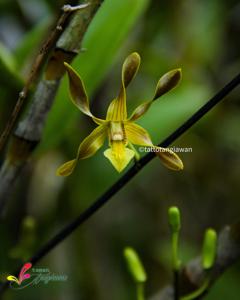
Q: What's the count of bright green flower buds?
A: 3